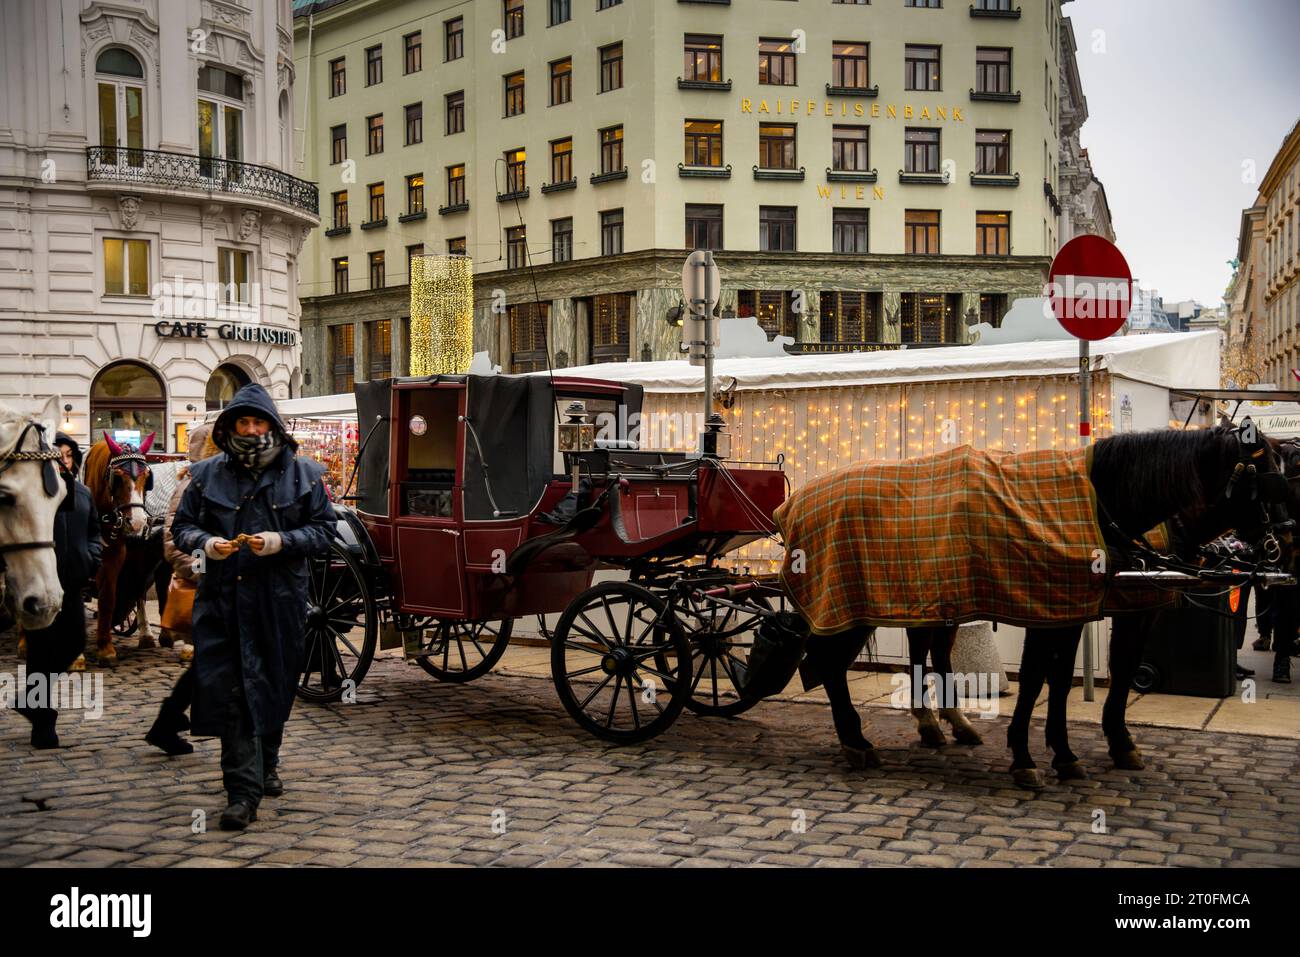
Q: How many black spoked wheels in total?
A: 4